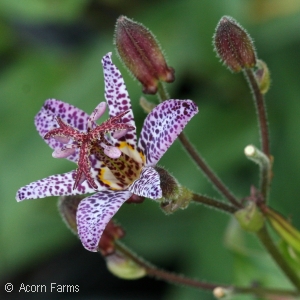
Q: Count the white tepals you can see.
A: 6